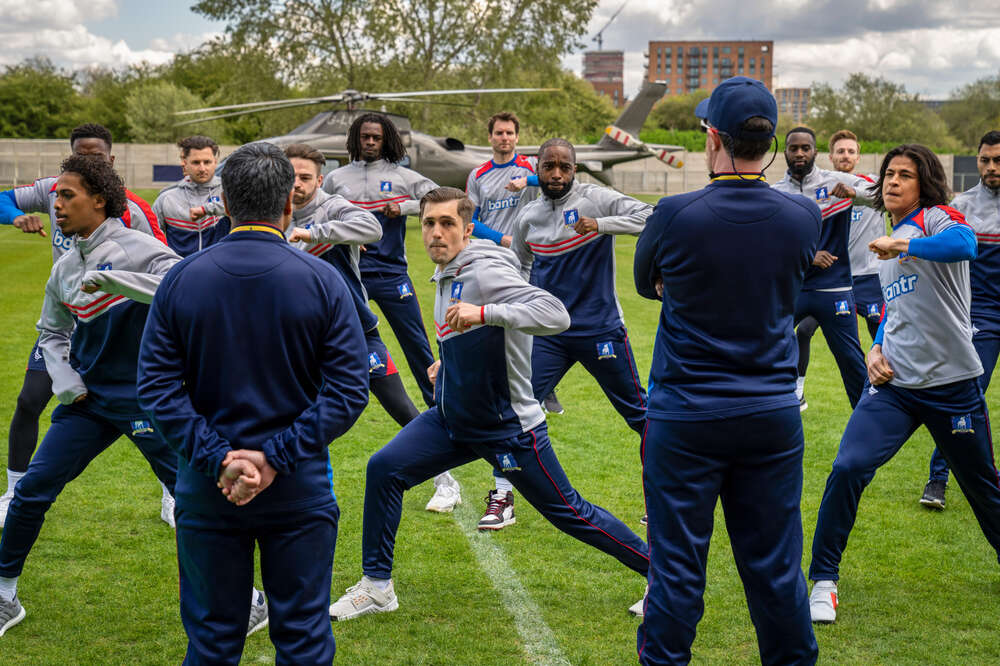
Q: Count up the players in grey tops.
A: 12